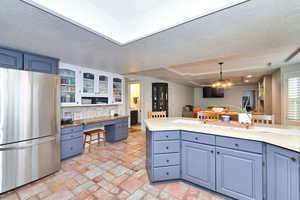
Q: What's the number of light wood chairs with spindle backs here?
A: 3